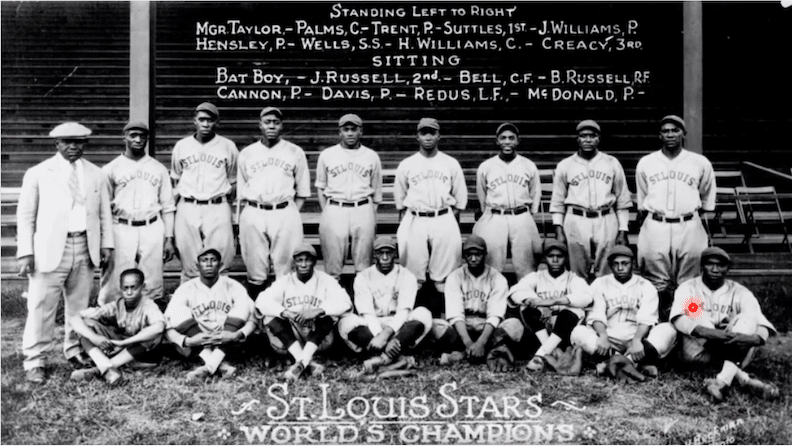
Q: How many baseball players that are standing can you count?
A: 8